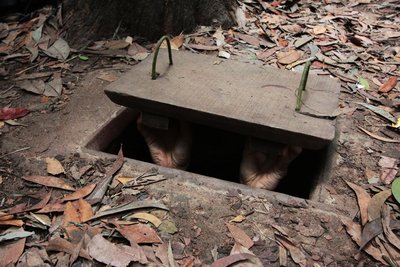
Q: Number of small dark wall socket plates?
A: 0